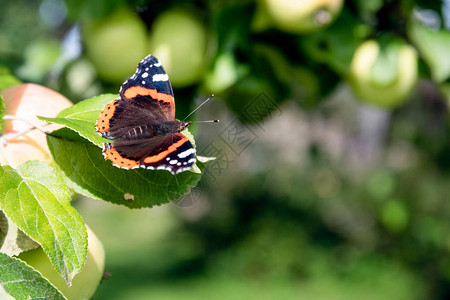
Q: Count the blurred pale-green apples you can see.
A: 4